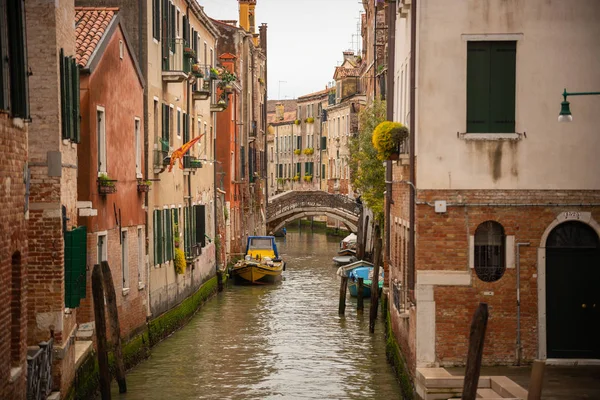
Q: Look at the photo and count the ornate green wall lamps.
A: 1